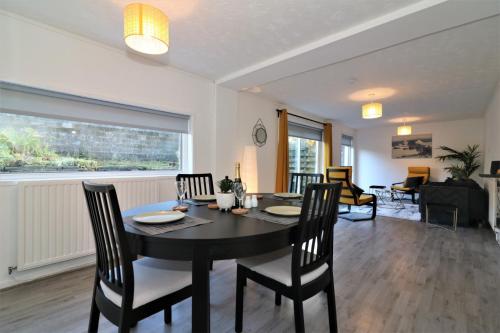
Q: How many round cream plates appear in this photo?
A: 4